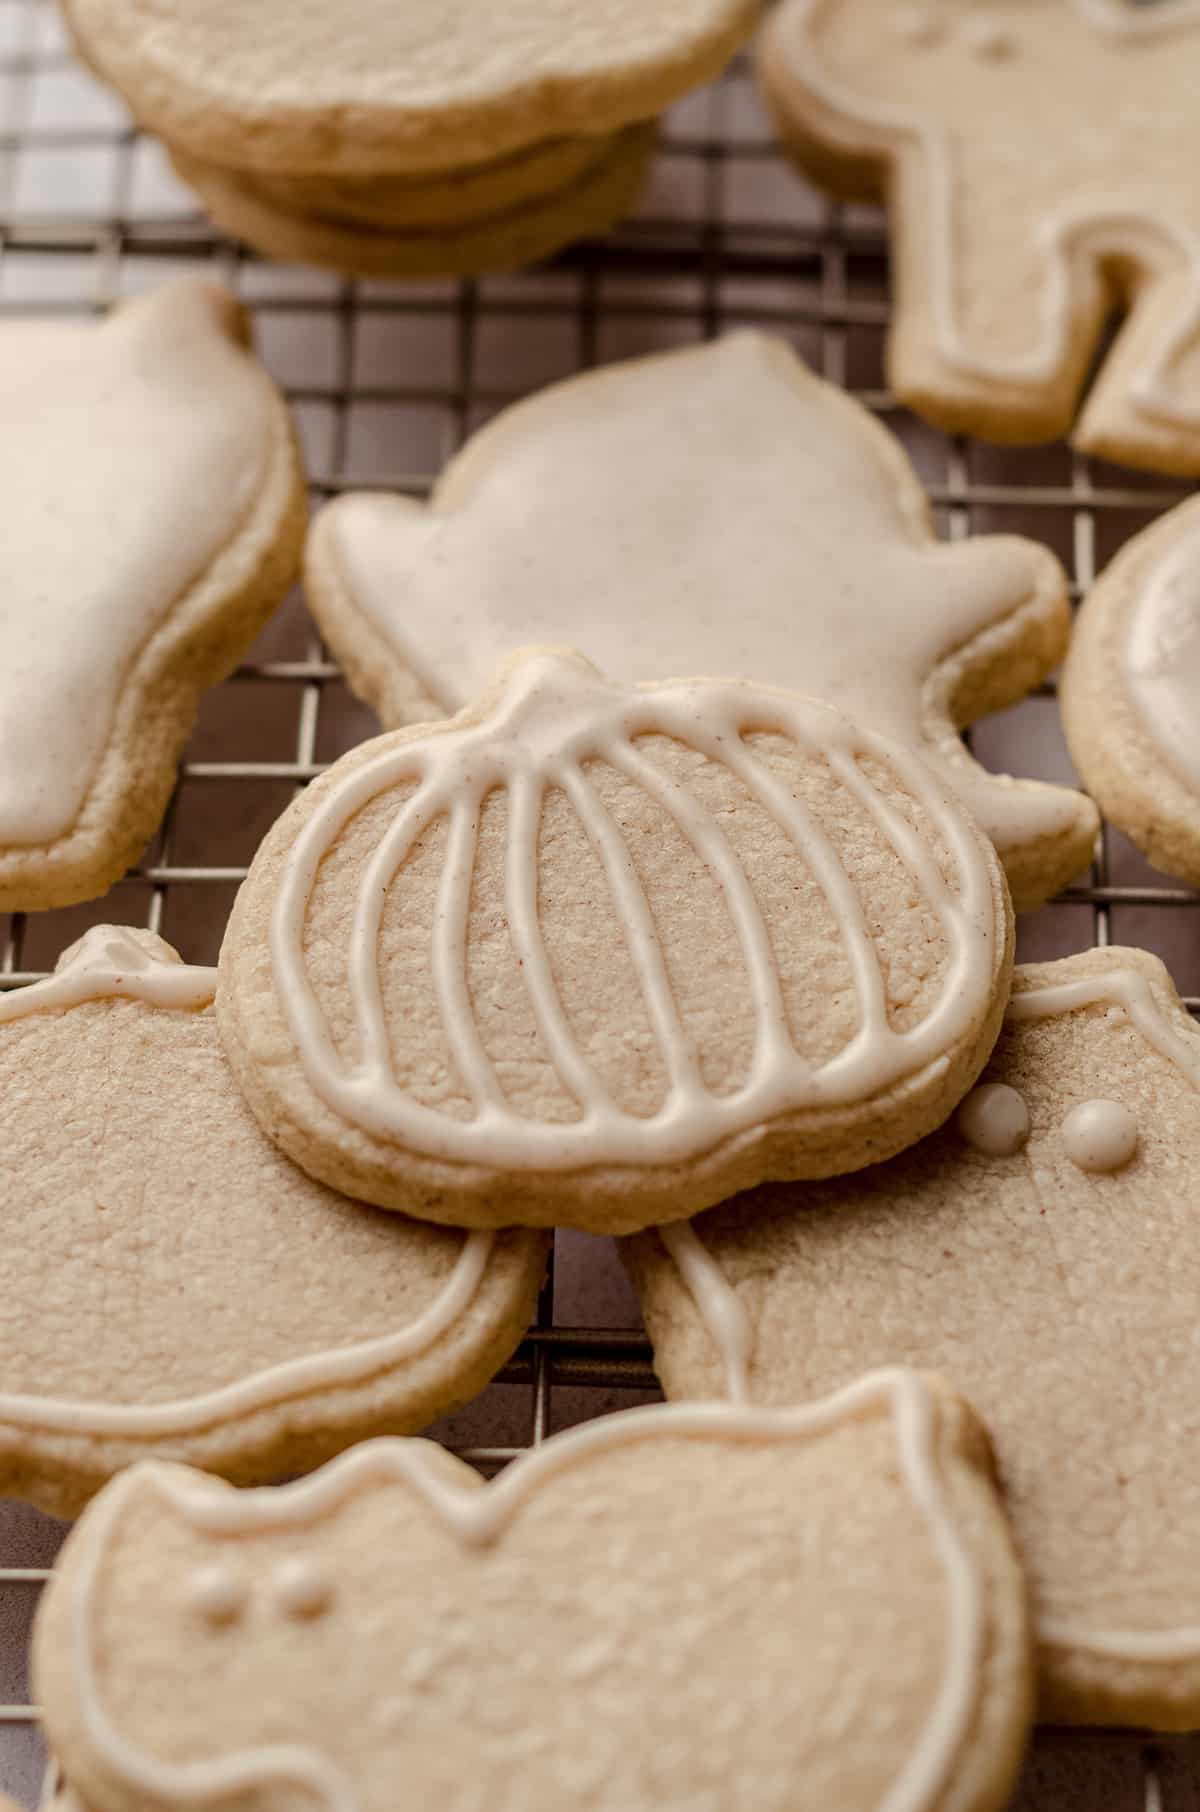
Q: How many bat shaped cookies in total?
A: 0